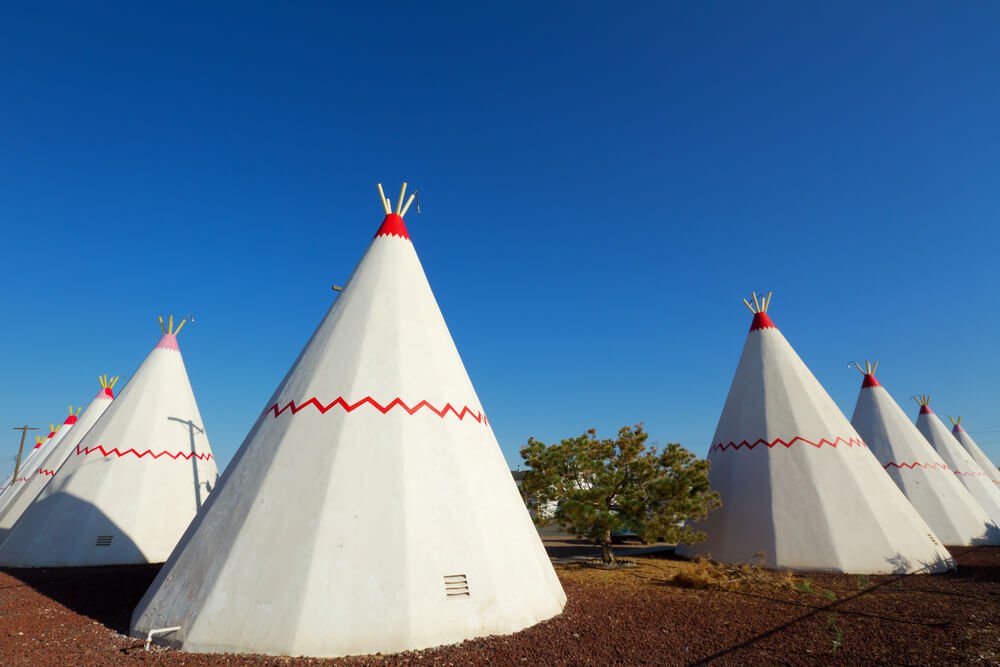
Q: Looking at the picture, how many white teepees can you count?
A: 10